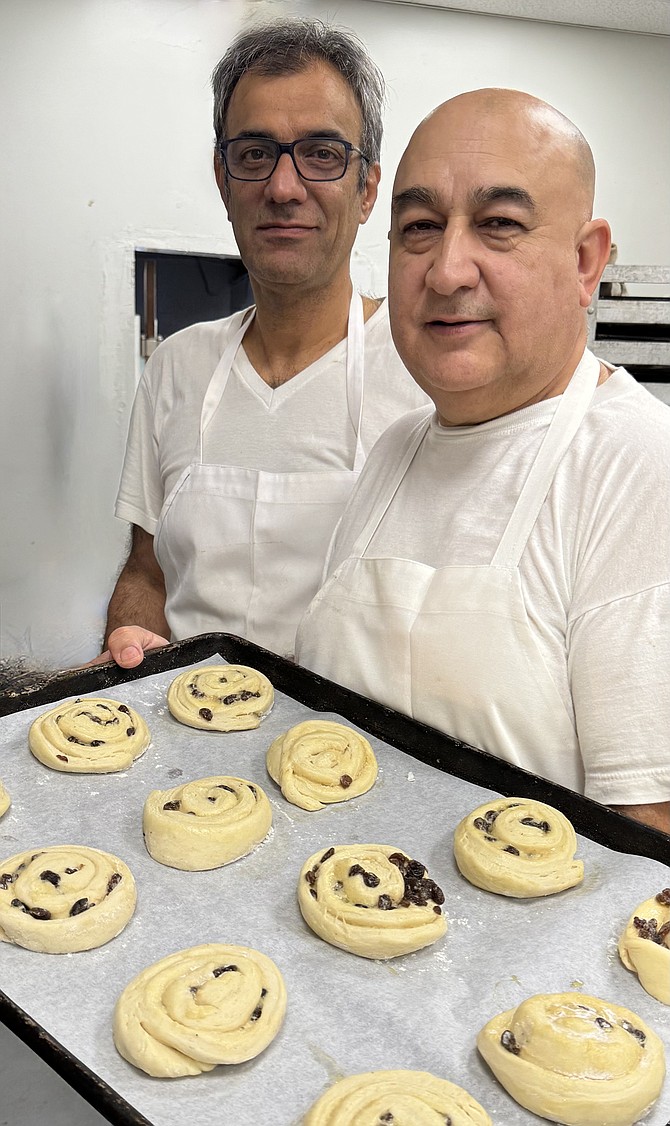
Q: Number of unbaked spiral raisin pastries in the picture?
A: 12